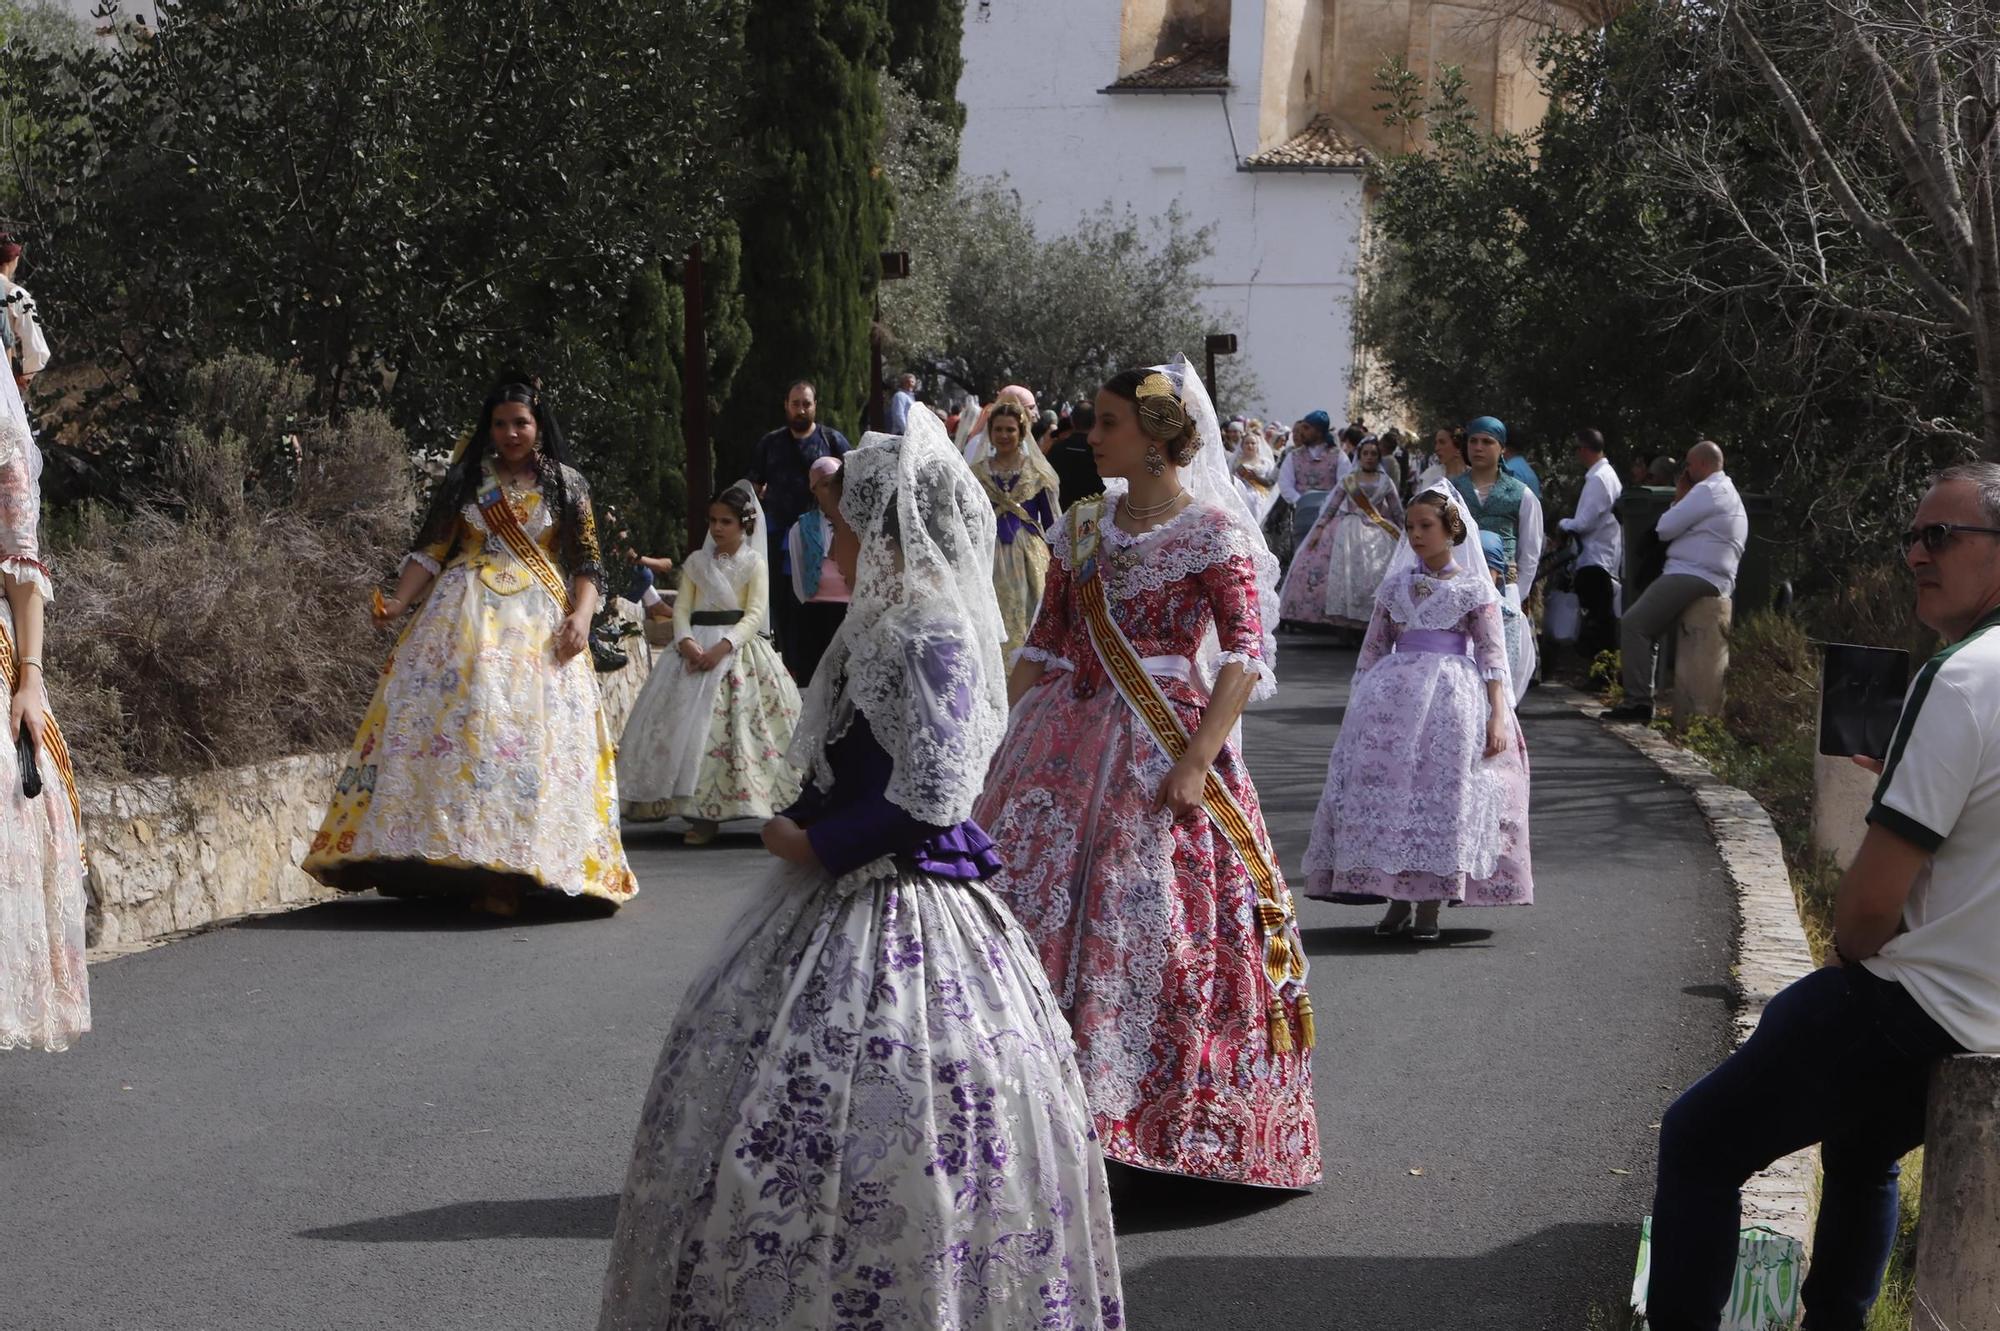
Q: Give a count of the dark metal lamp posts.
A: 3